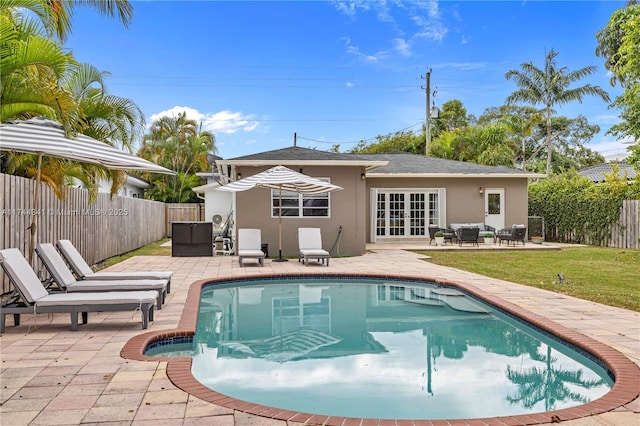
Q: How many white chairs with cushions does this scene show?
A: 5